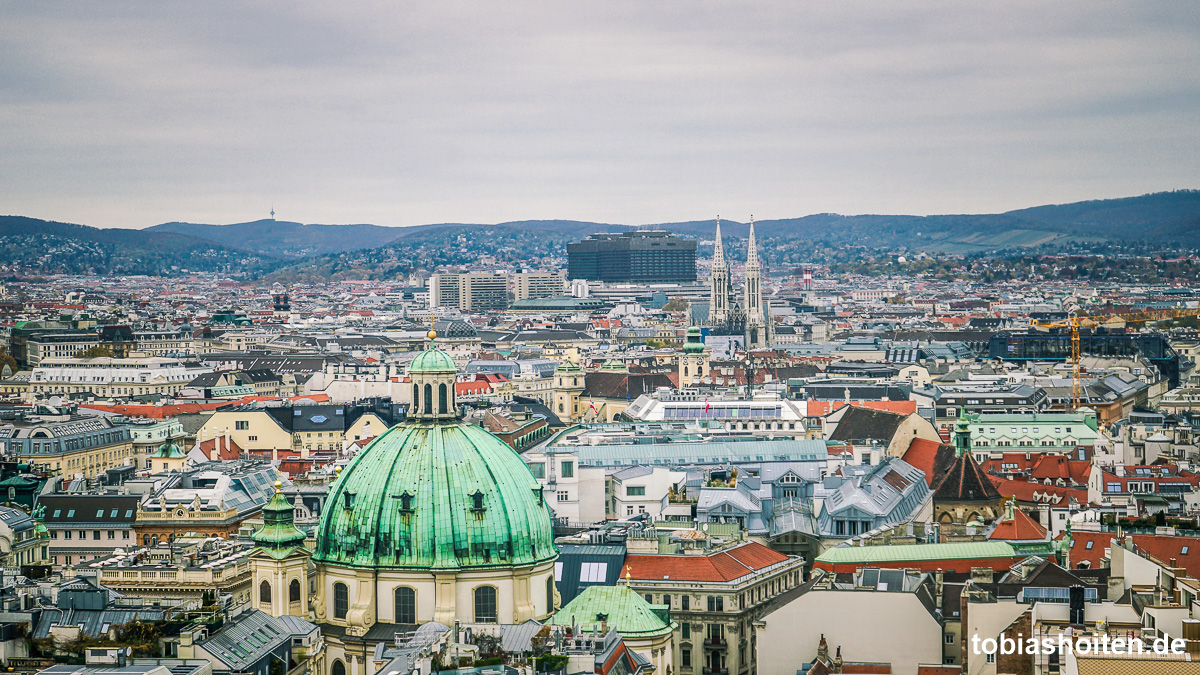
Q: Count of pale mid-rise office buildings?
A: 2